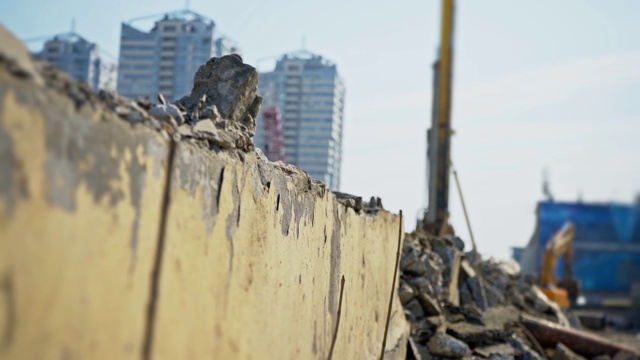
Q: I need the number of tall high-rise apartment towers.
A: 3